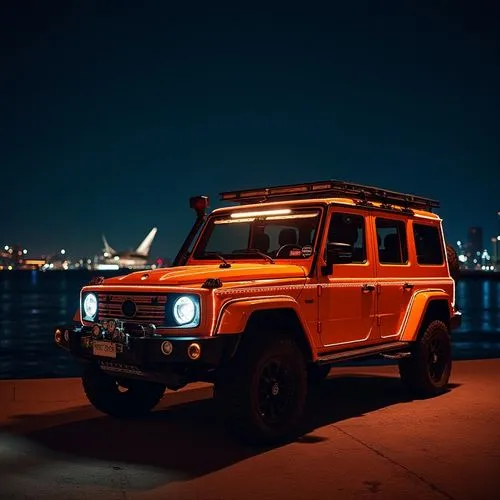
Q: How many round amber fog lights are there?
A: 2